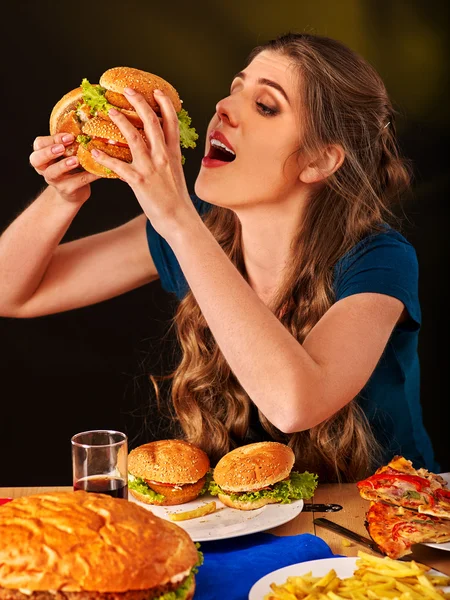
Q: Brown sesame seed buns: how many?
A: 4